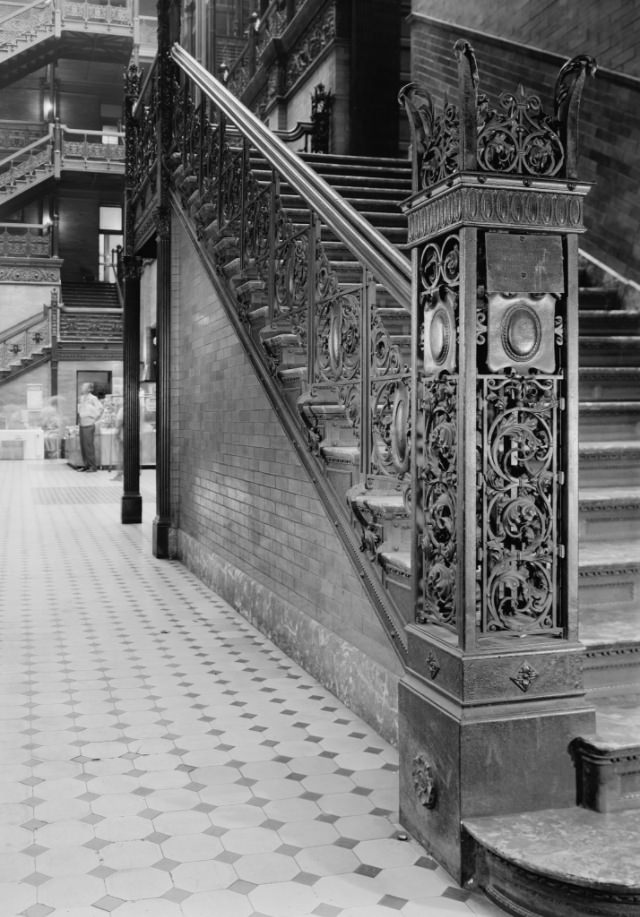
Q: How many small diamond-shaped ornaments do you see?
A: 2